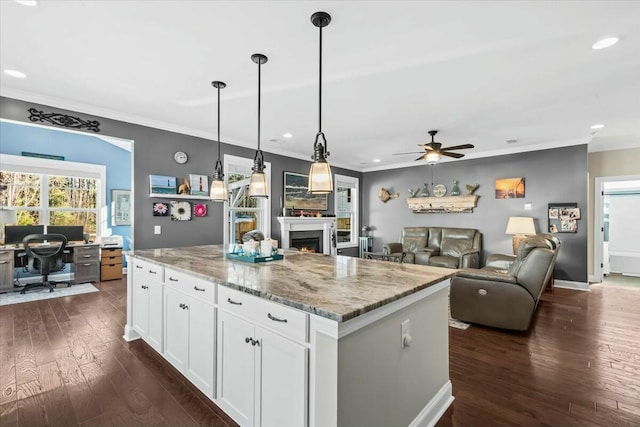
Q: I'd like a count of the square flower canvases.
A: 3